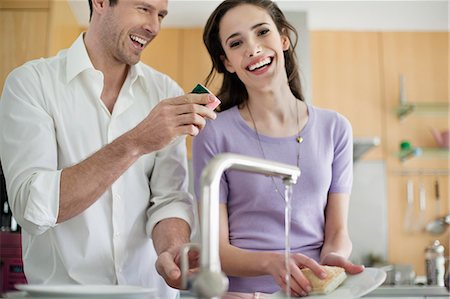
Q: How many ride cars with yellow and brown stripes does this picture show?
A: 0